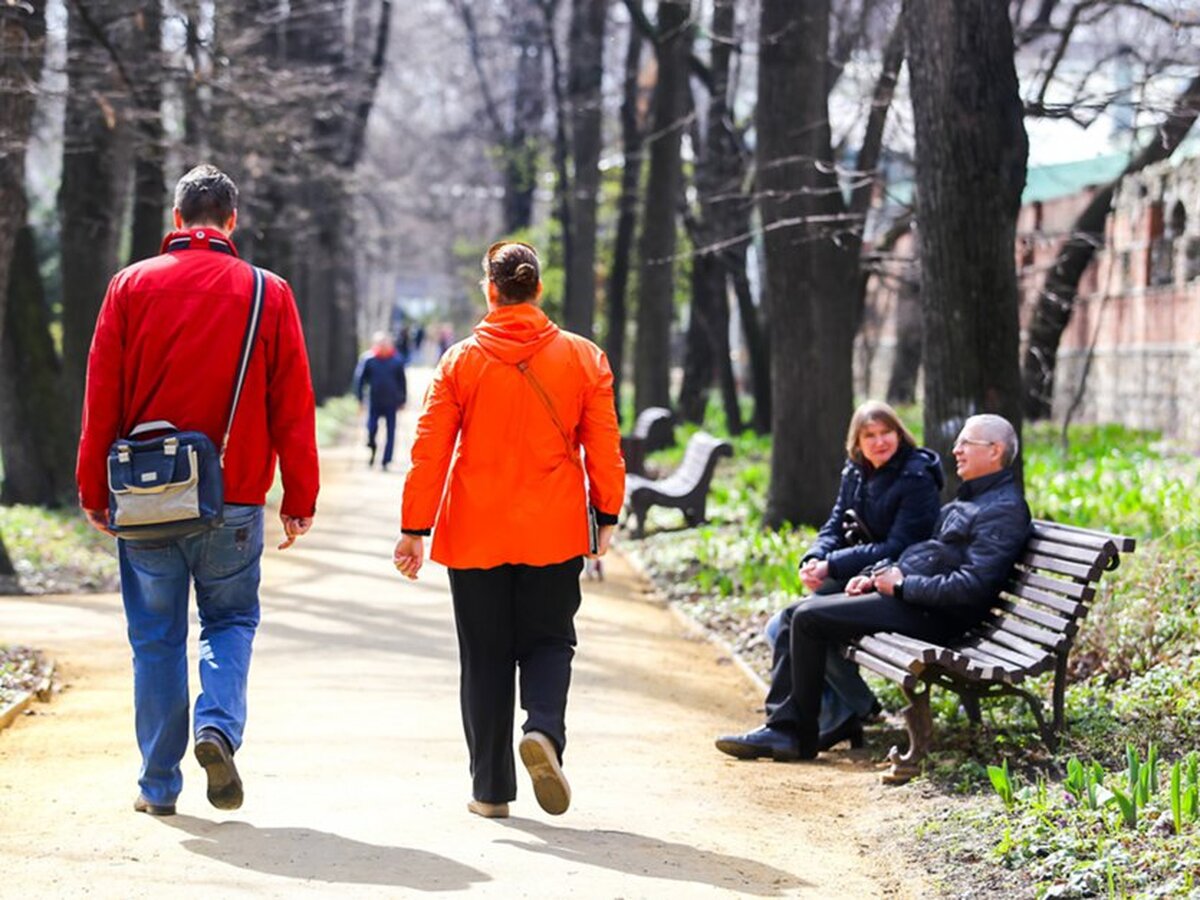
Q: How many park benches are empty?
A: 2